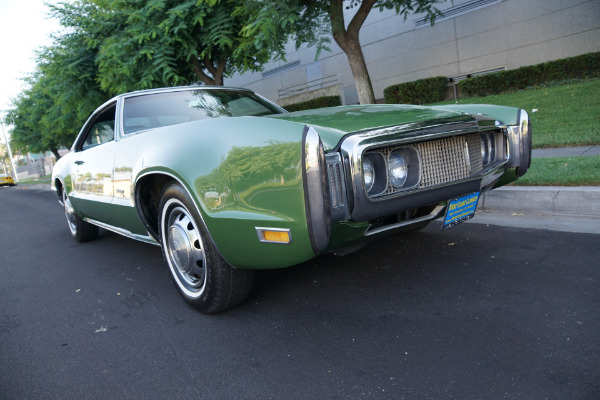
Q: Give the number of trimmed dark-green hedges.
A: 3